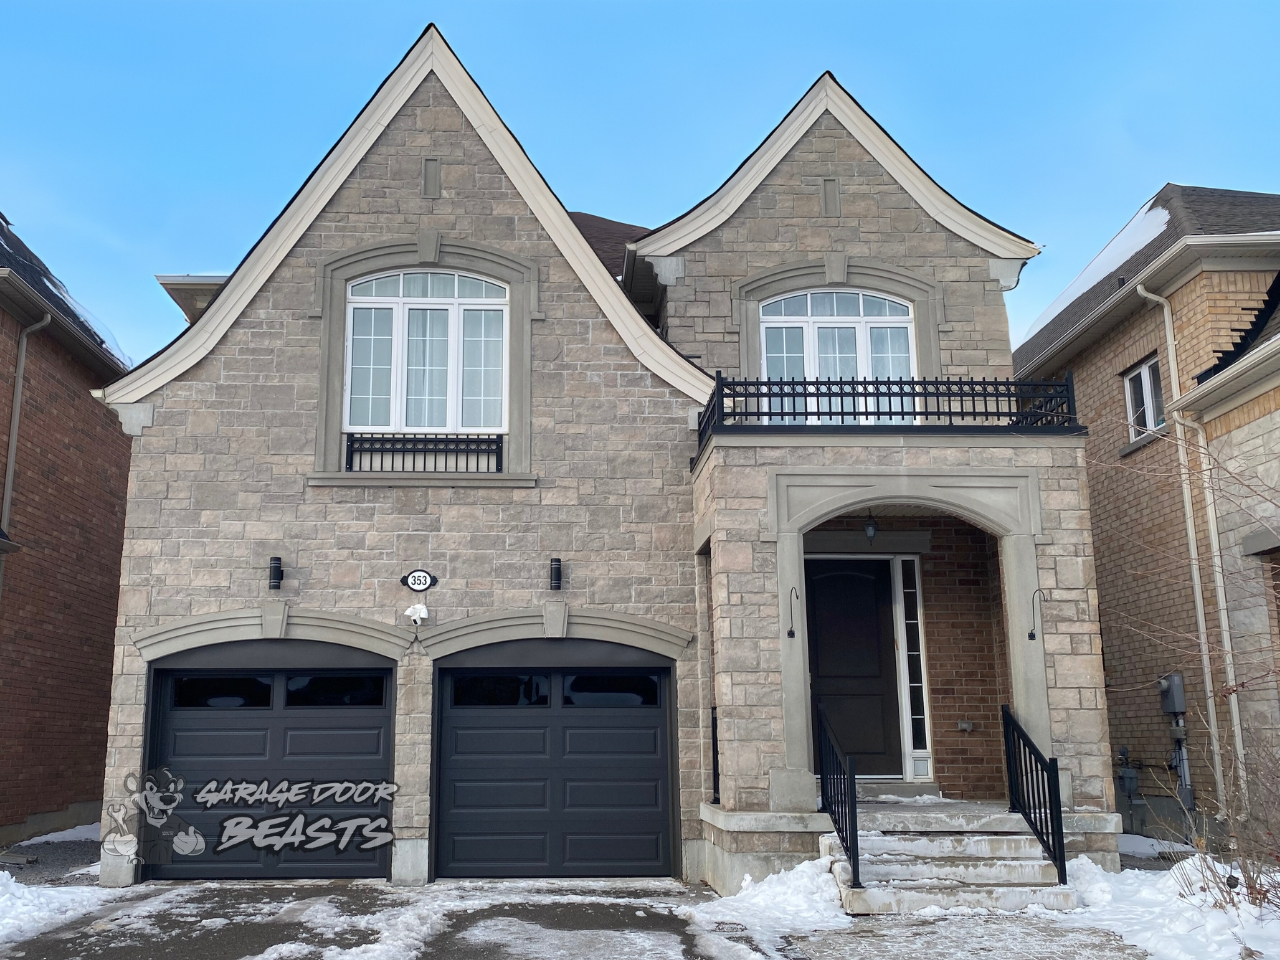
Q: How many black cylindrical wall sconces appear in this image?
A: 2